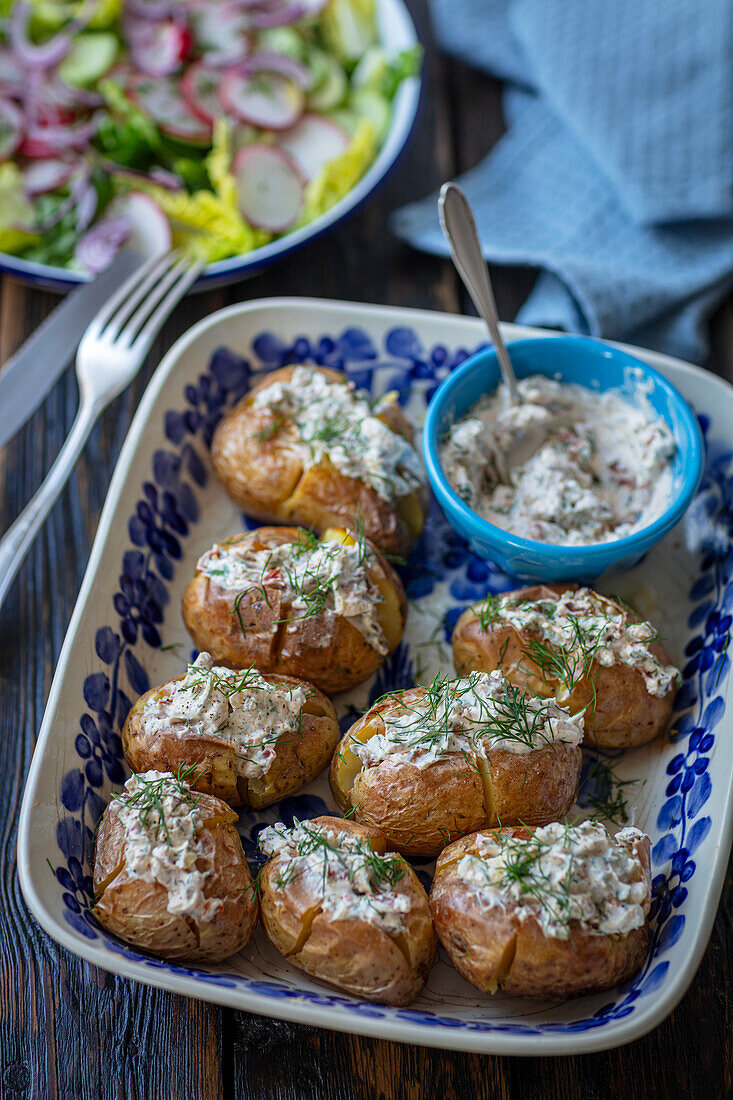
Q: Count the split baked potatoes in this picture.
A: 8